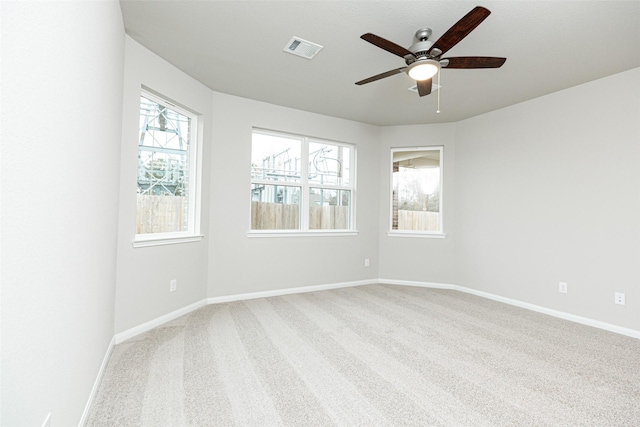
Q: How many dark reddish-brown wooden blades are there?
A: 5